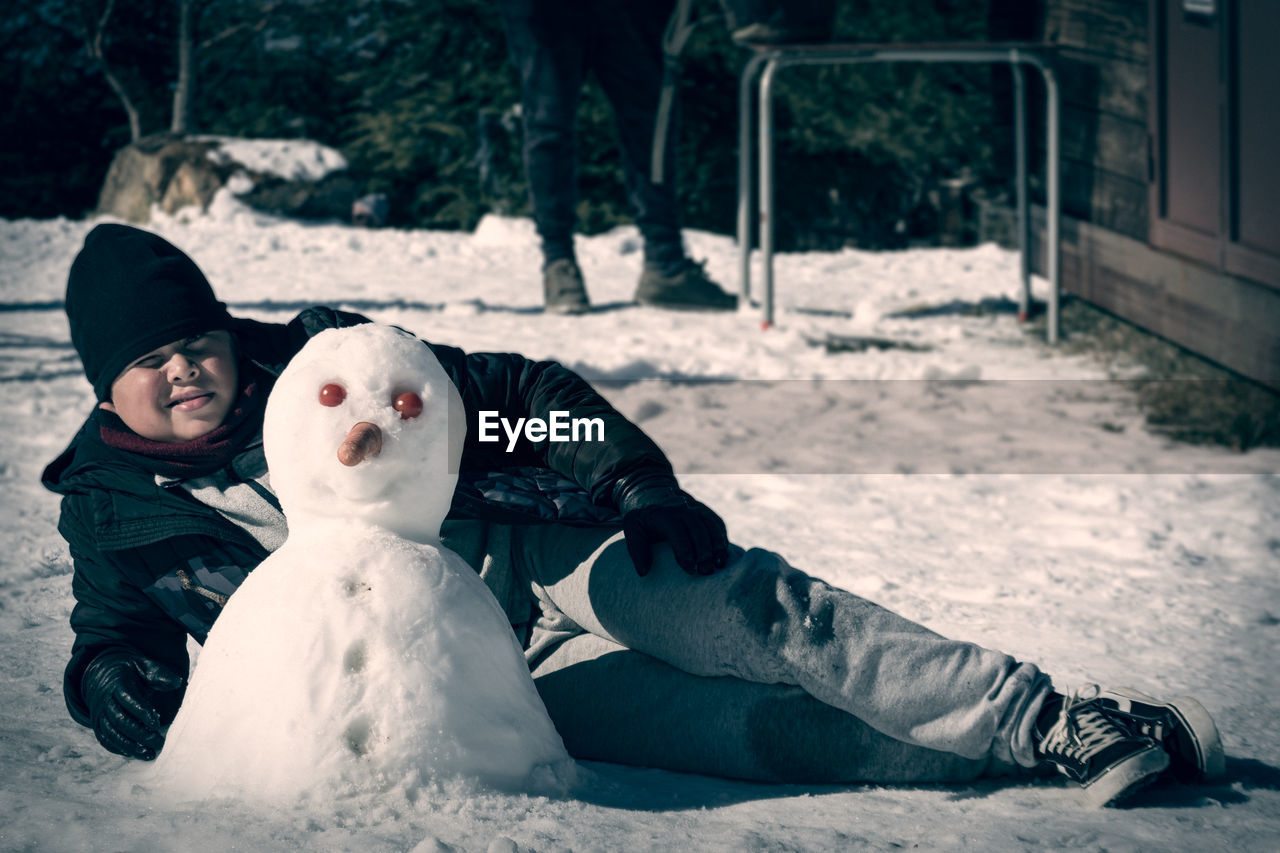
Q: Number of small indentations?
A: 3